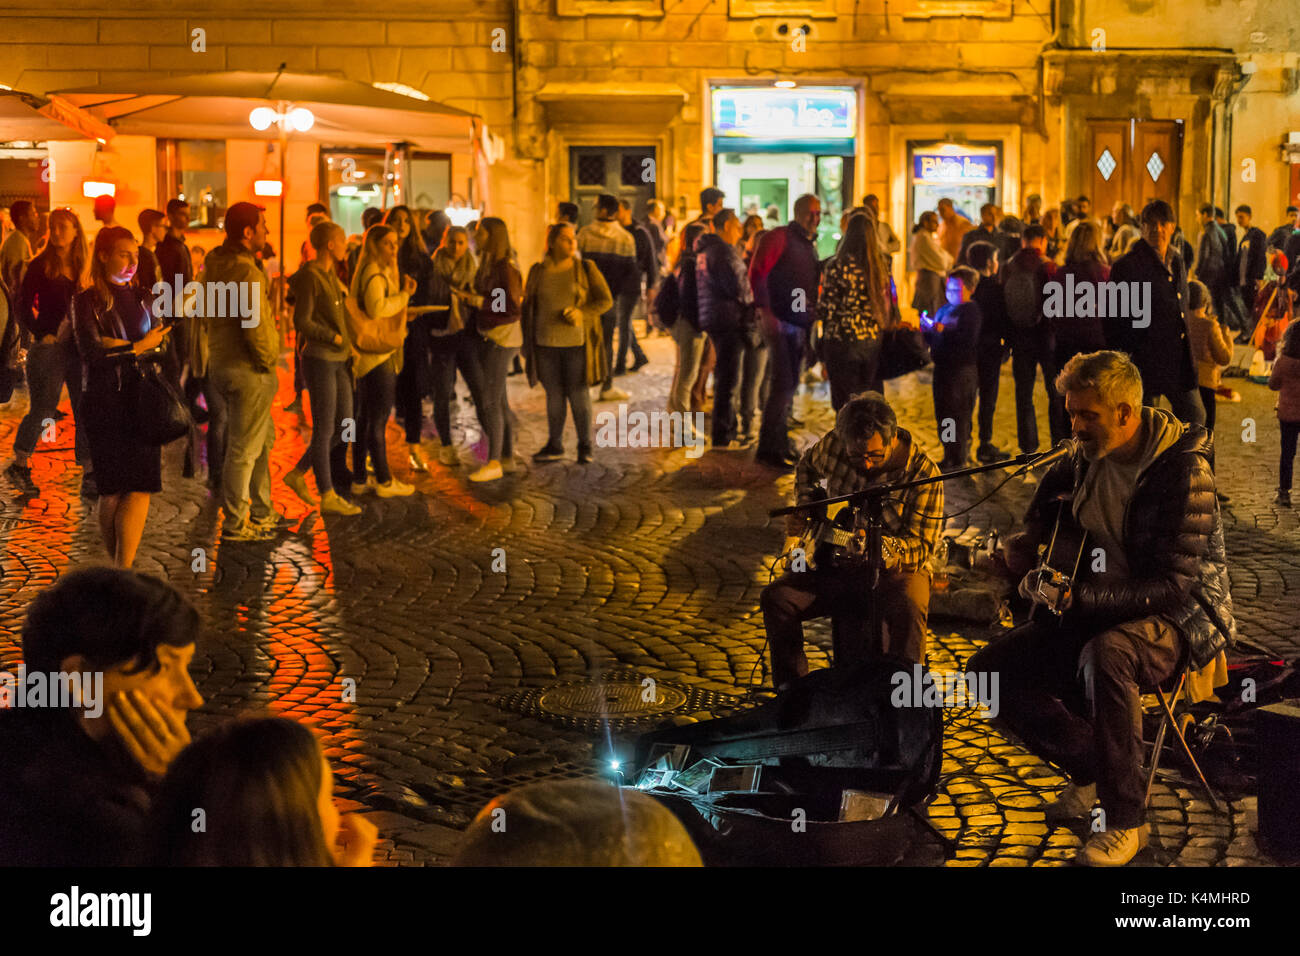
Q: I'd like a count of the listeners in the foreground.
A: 3